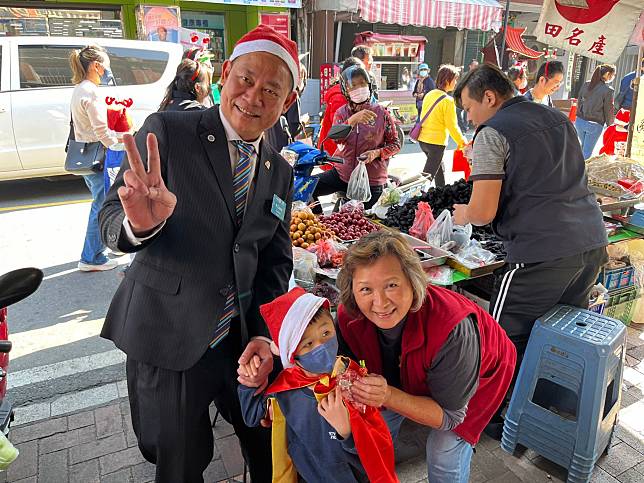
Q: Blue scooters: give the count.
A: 1